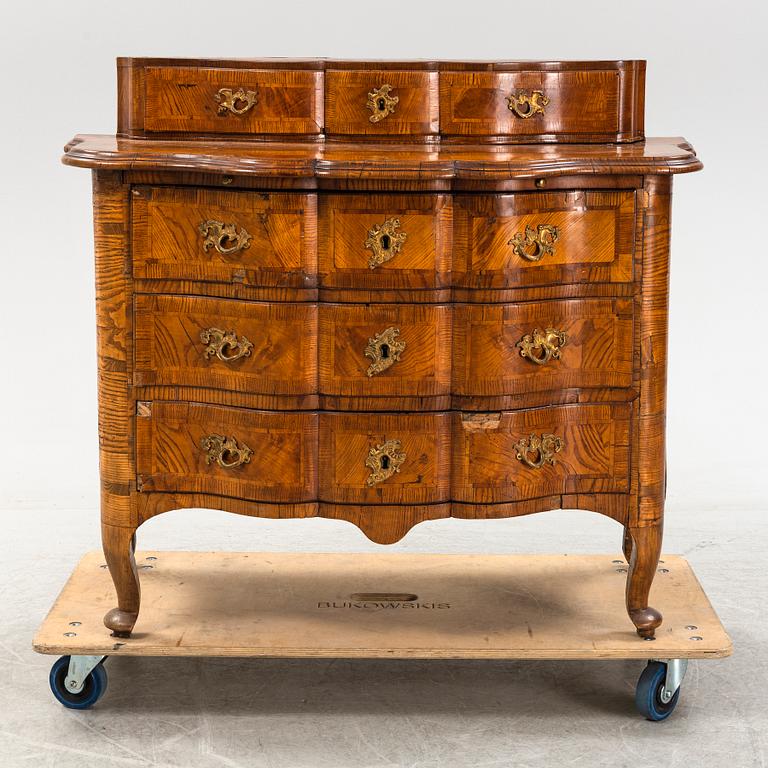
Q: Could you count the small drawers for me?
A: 3